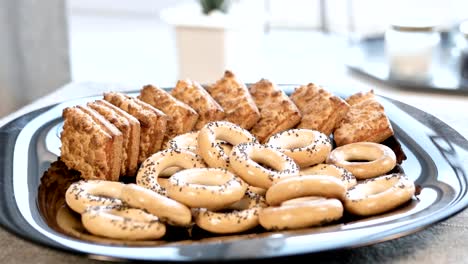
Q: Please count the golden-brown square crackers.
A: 9